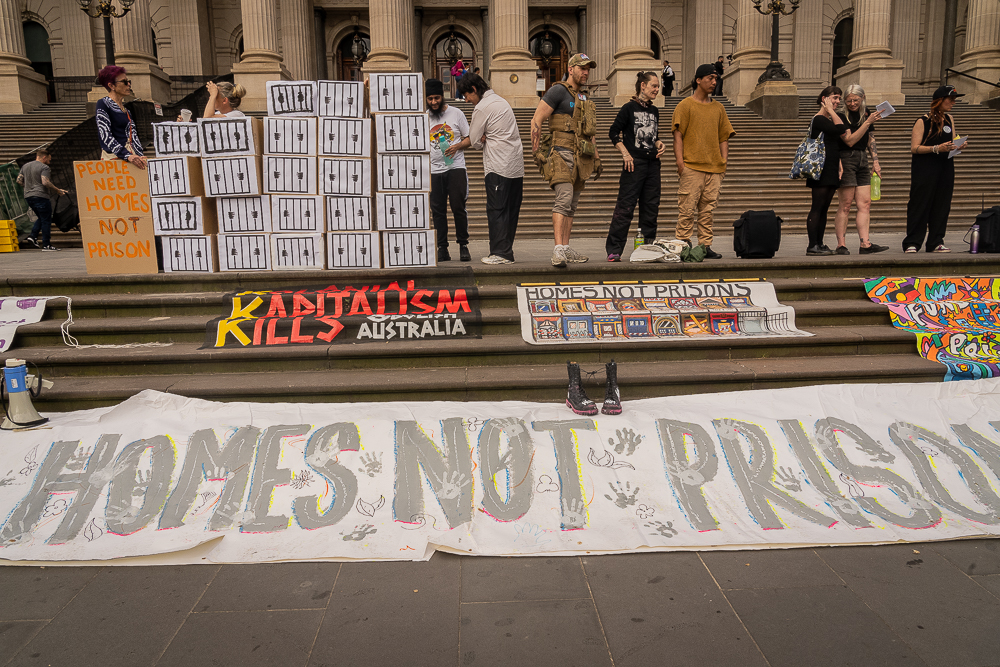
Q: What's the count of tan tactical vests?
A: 1